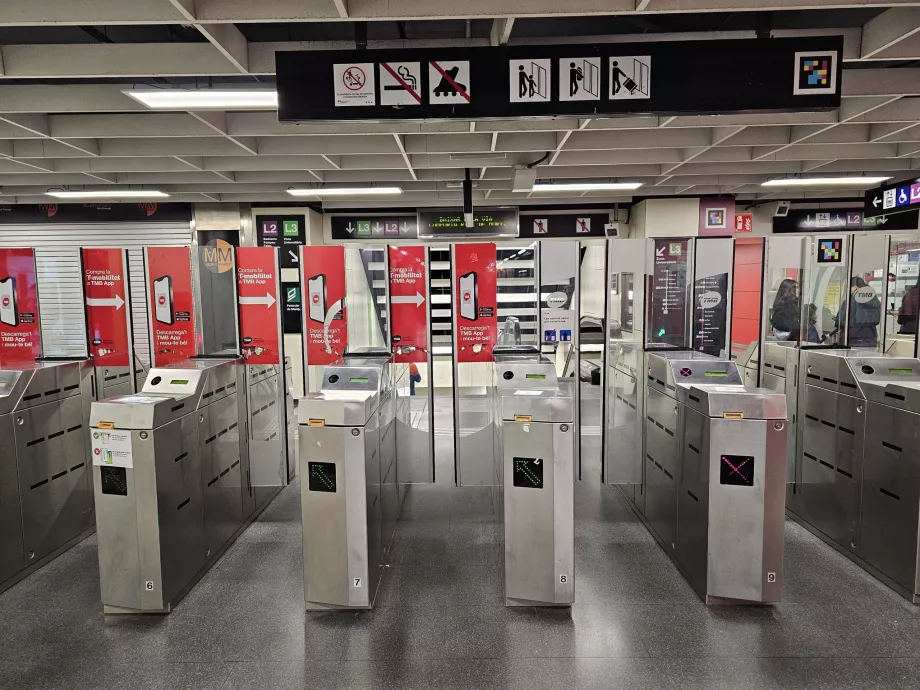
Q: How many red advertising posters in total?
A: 7